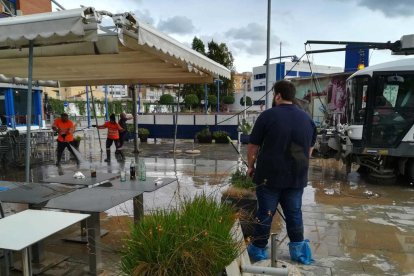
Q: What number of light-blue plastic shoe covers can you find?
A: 2